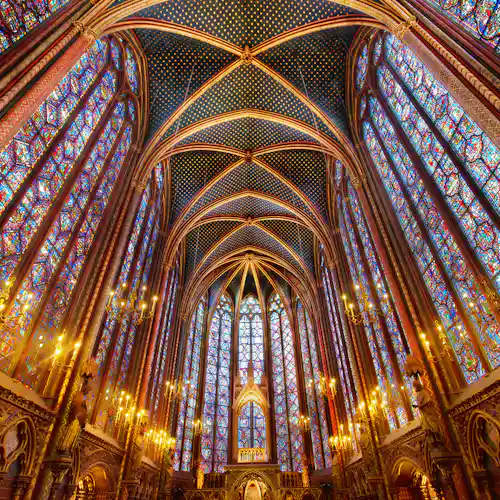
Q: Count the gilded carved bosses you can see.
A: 4